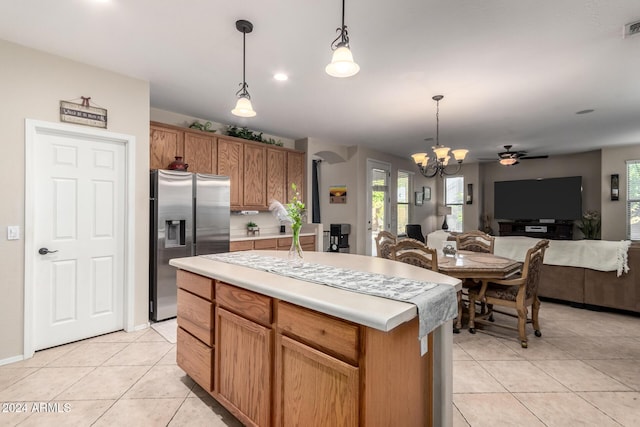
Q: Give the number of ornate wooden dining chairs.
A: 4